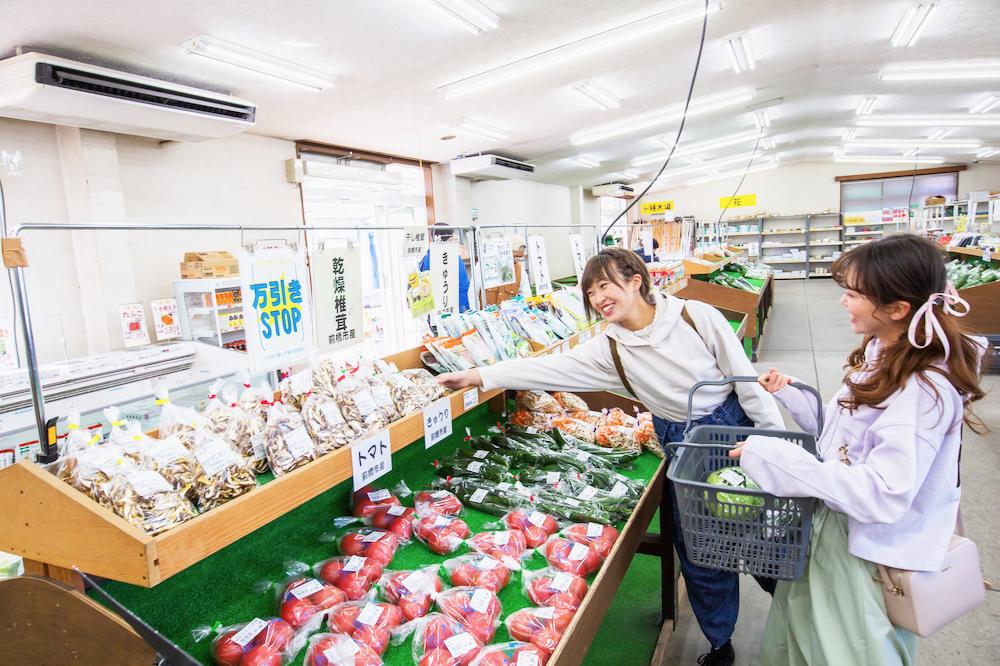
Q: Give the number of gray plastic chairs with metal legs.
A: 0